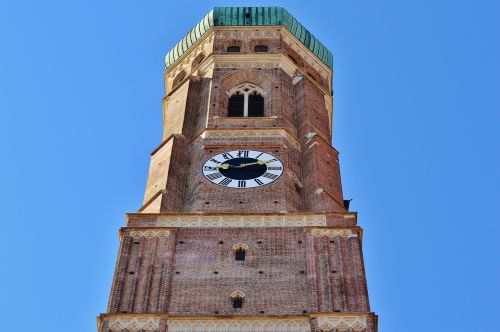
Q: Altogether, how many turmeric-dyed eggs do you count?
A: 0